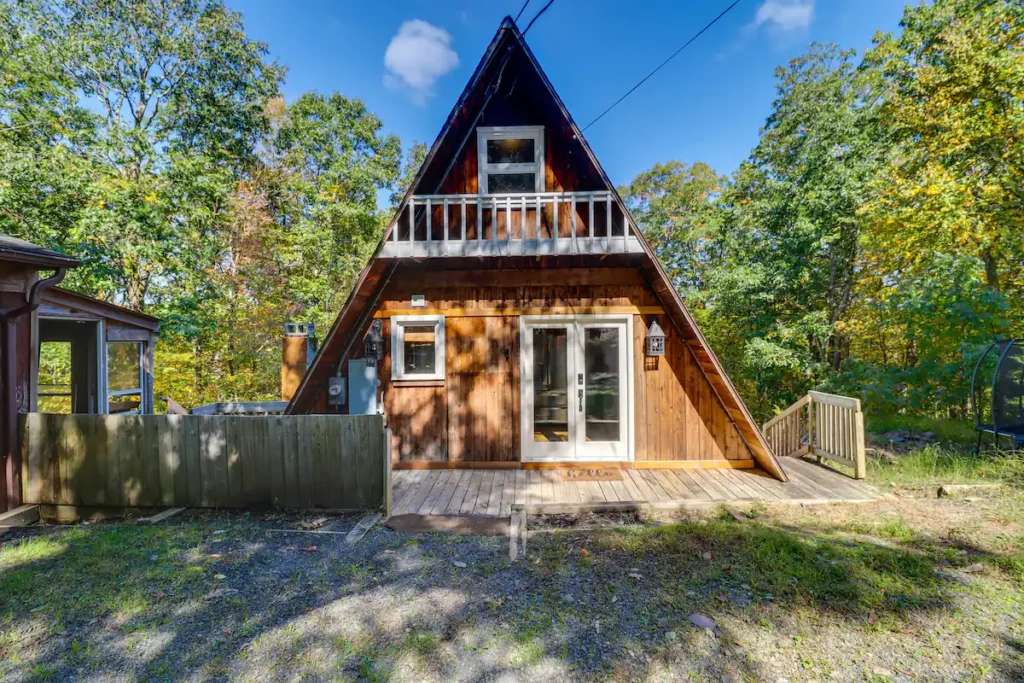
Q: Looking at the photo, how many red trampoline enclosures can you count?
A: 0